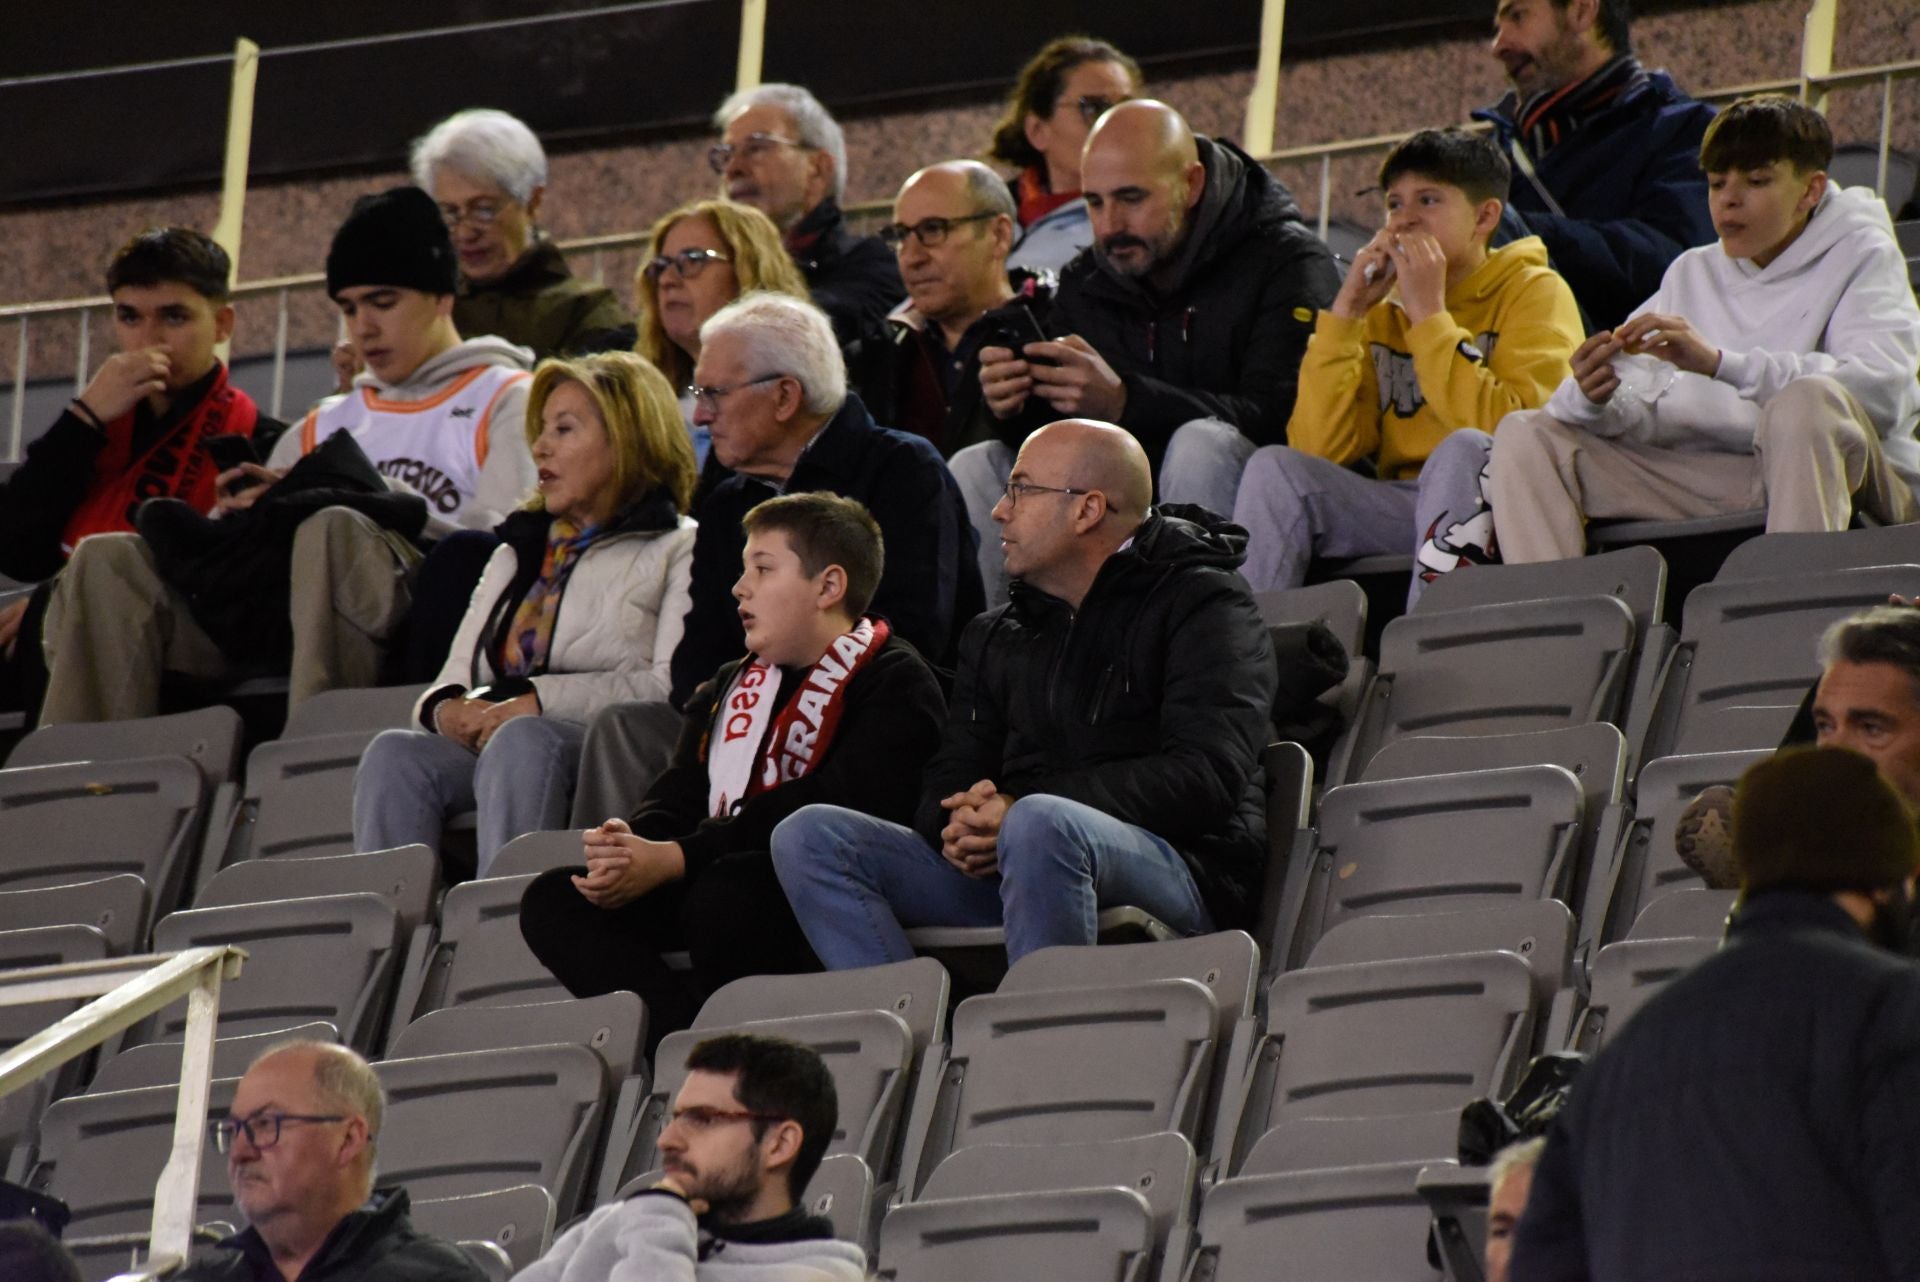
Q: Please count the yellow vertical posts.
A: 4